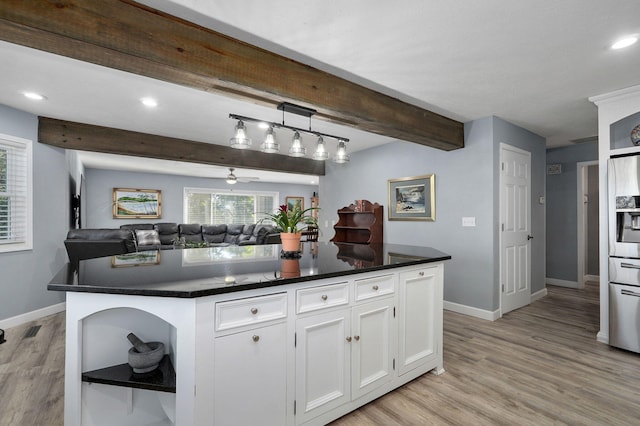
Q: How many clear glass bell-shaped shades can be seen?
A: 5